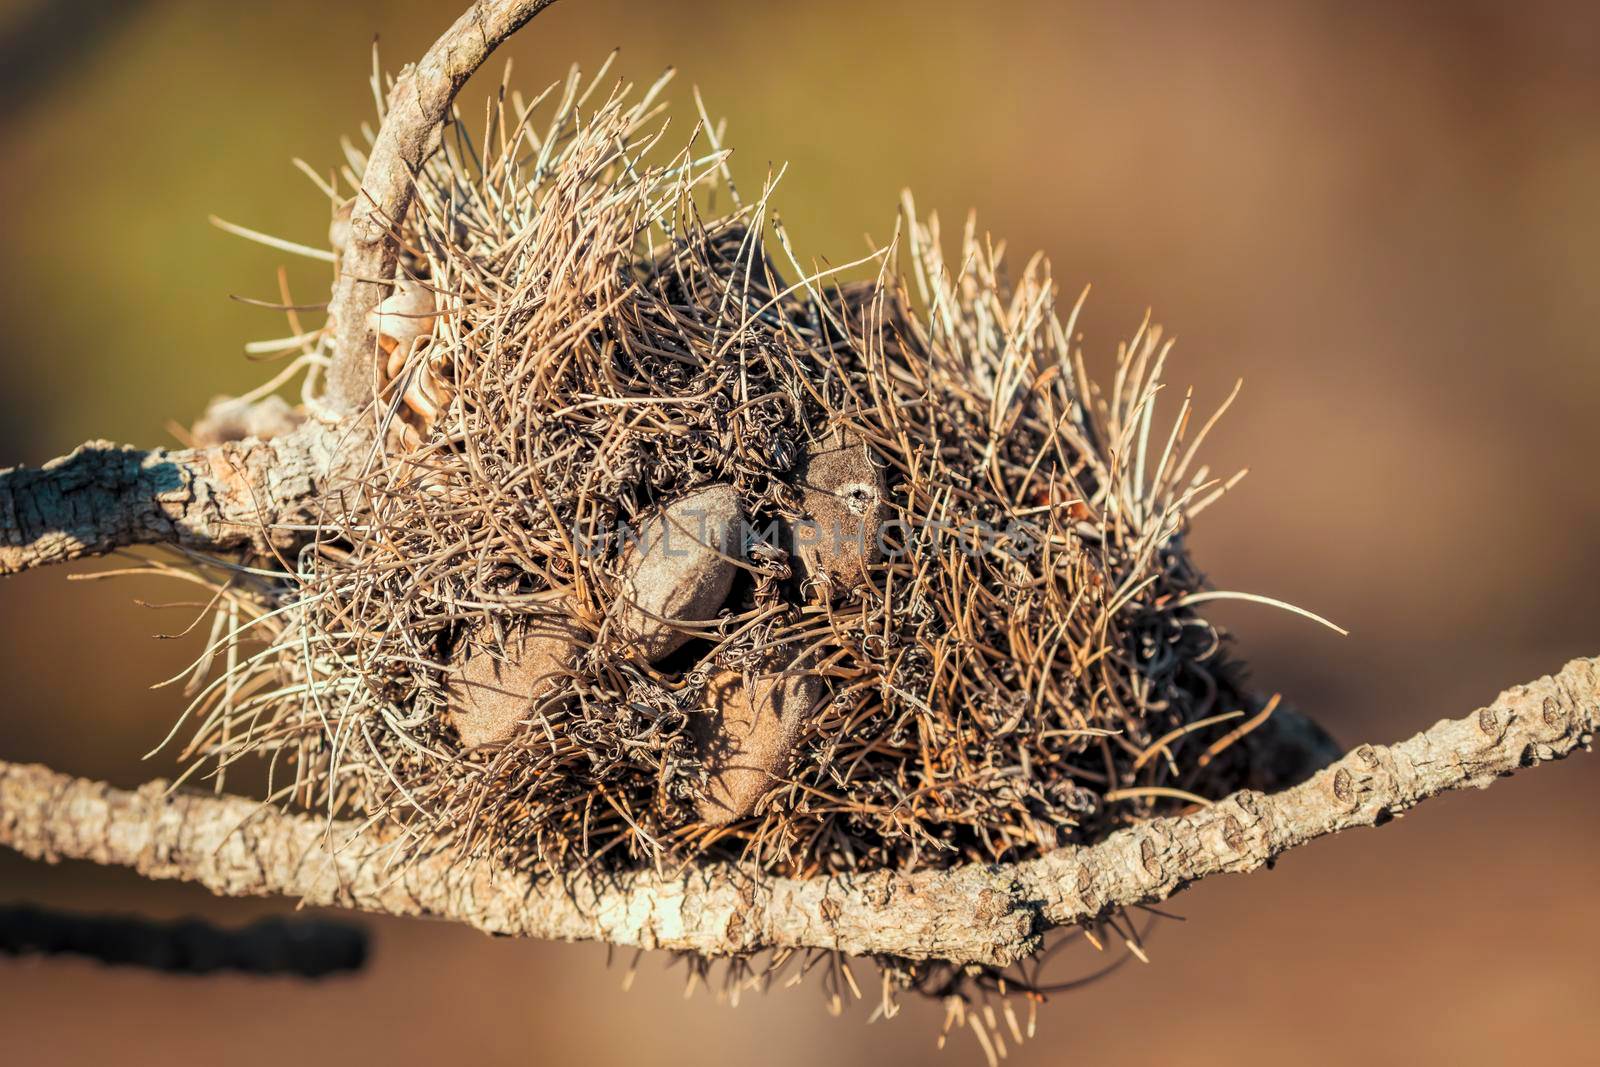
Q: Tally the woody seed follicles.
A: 4